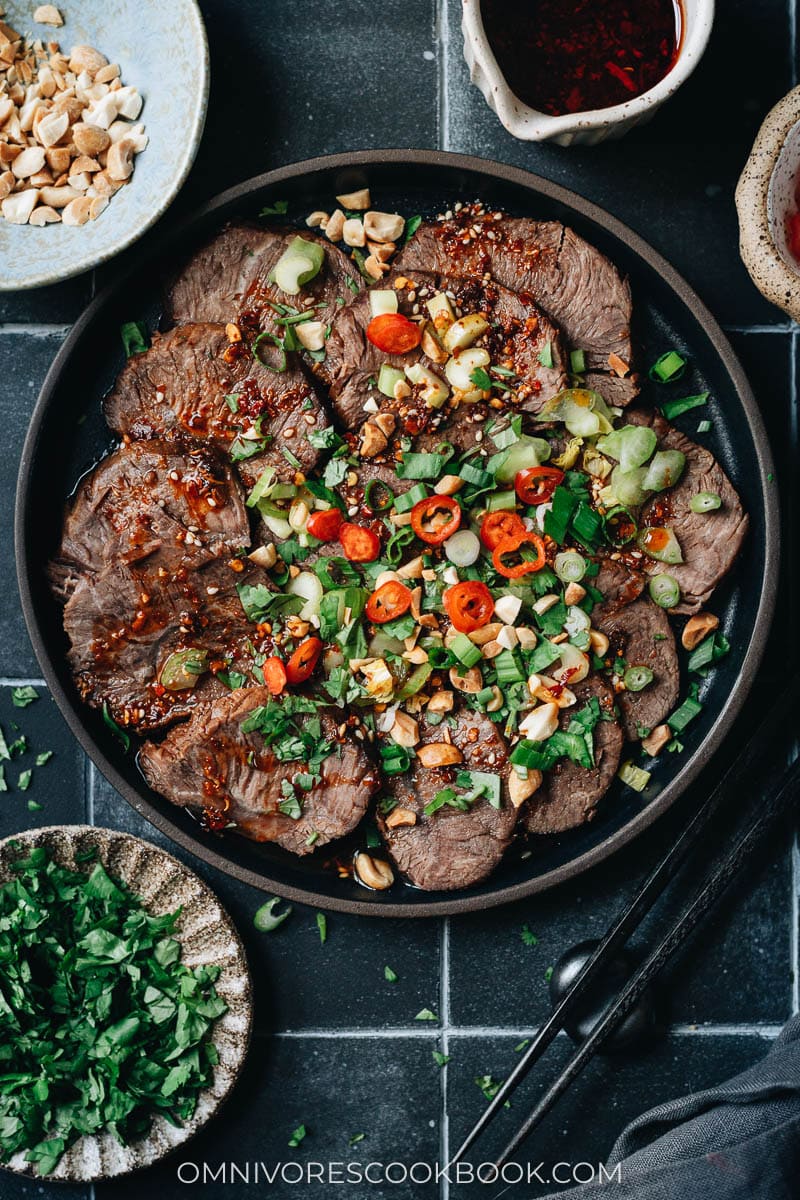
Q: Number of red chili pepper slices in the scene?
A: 11